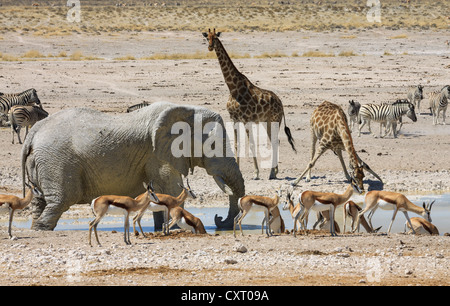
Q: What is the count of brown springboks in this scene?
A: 12